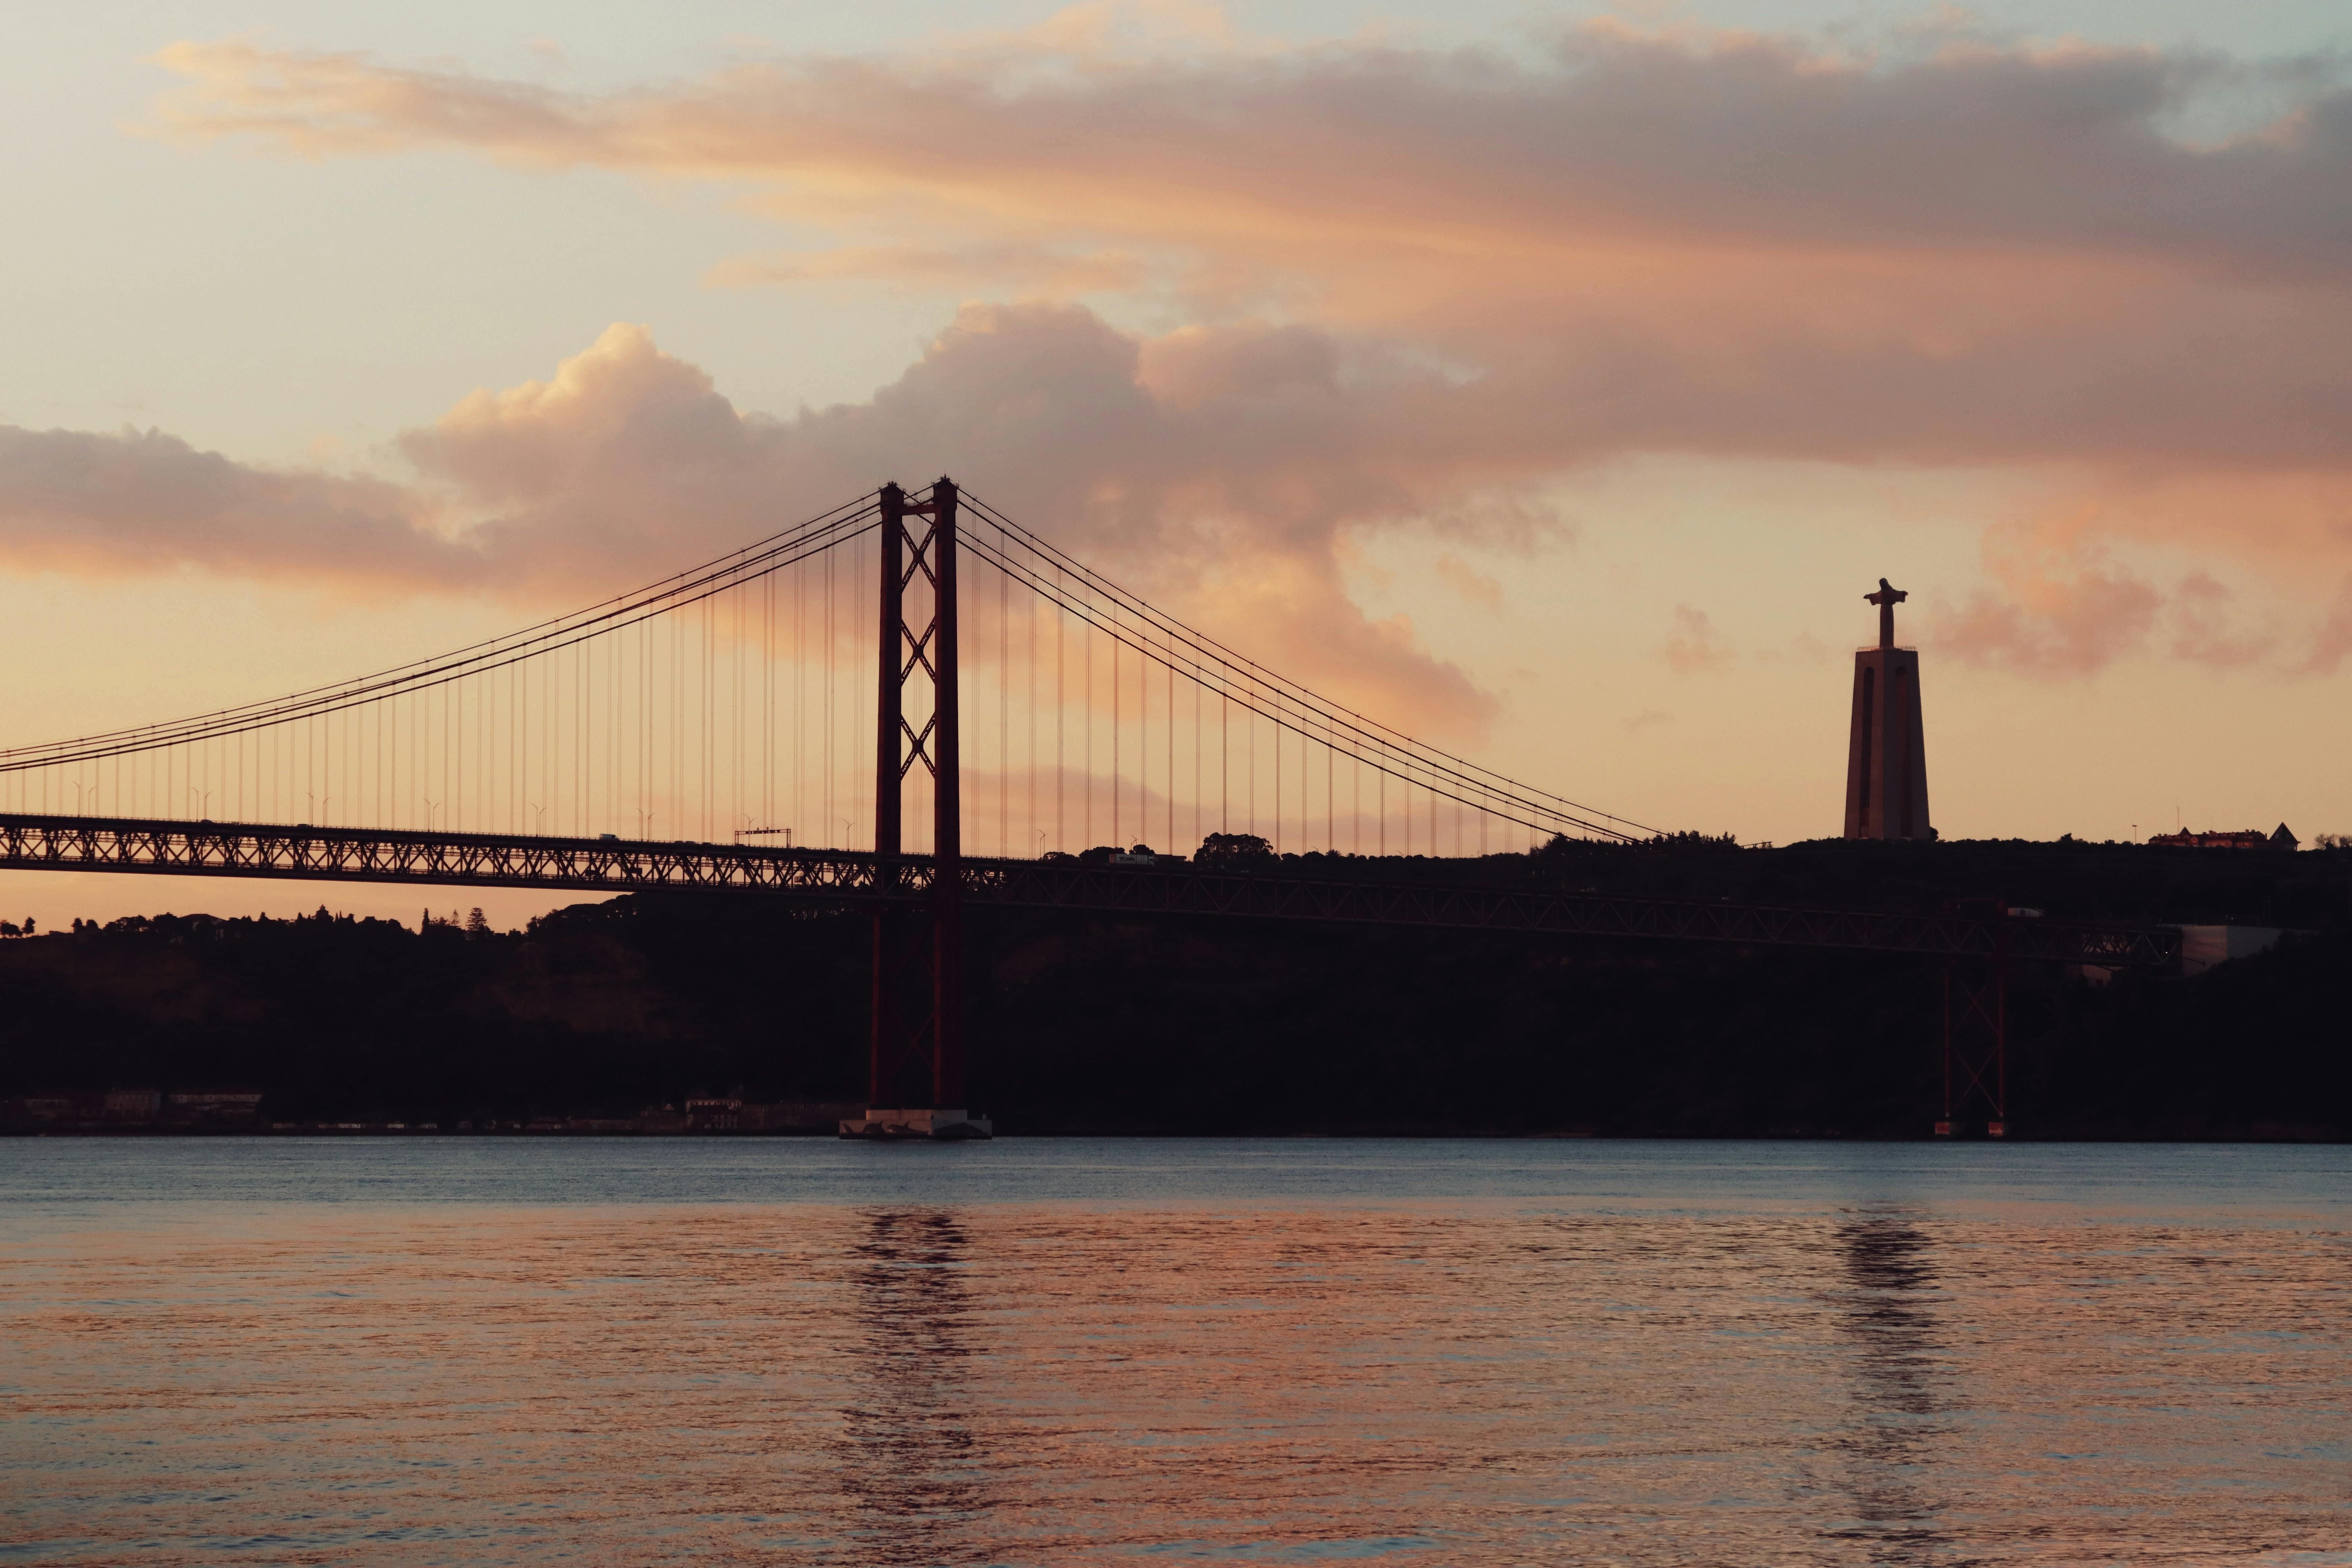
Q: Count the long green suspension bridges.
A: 0